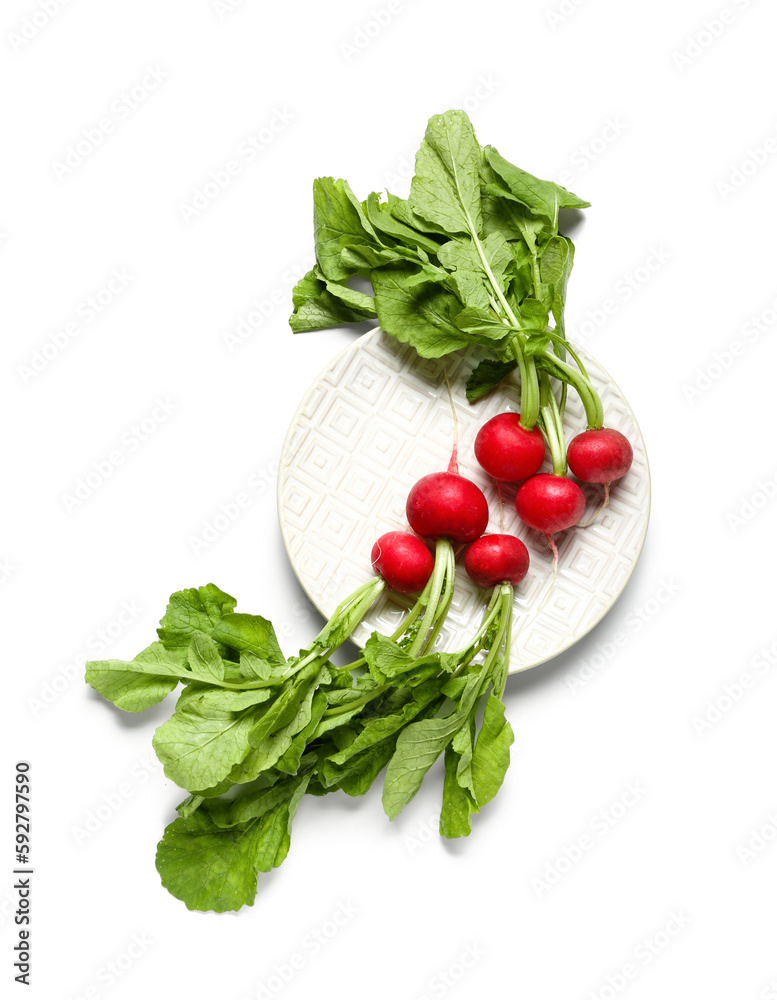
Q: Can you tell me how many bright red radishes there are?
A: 6